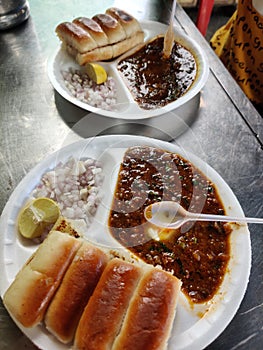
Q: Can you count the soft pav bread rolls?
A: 8